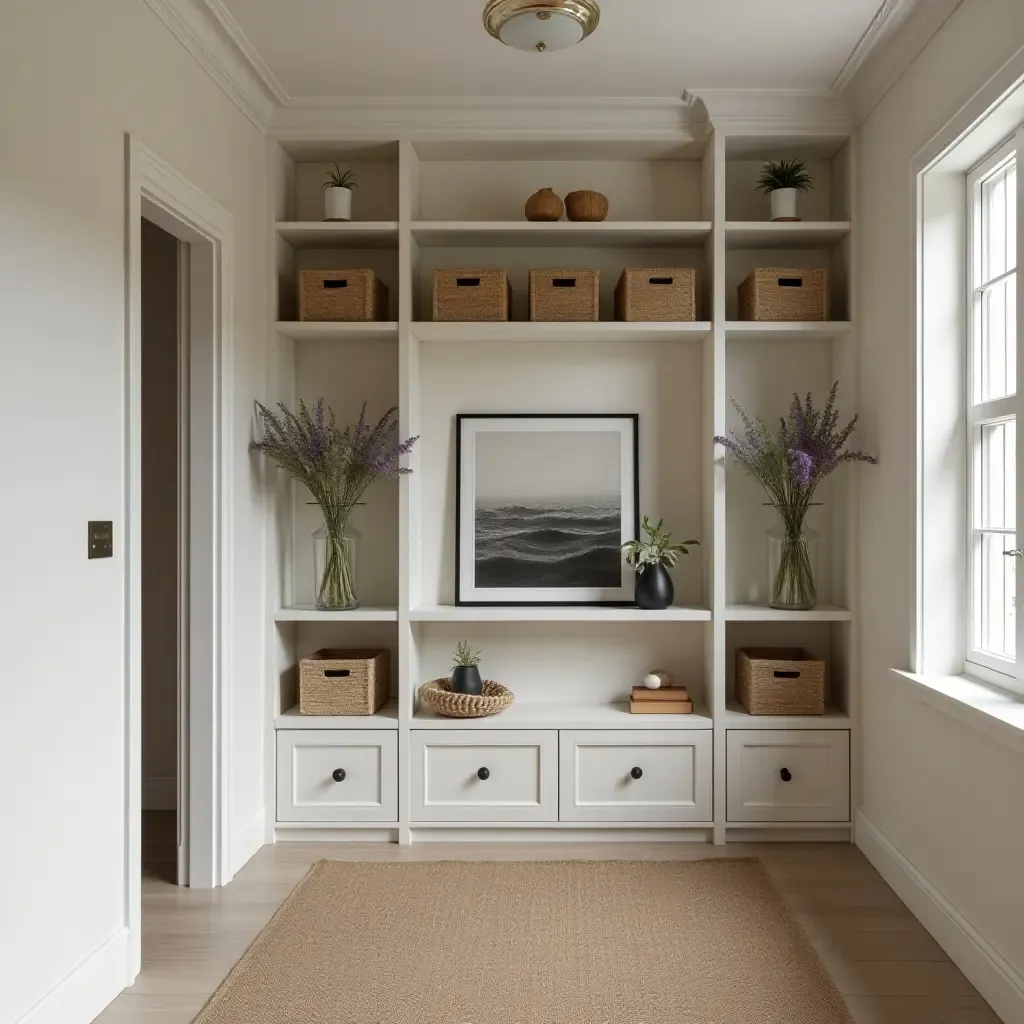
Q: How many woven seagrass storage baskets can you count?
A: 7